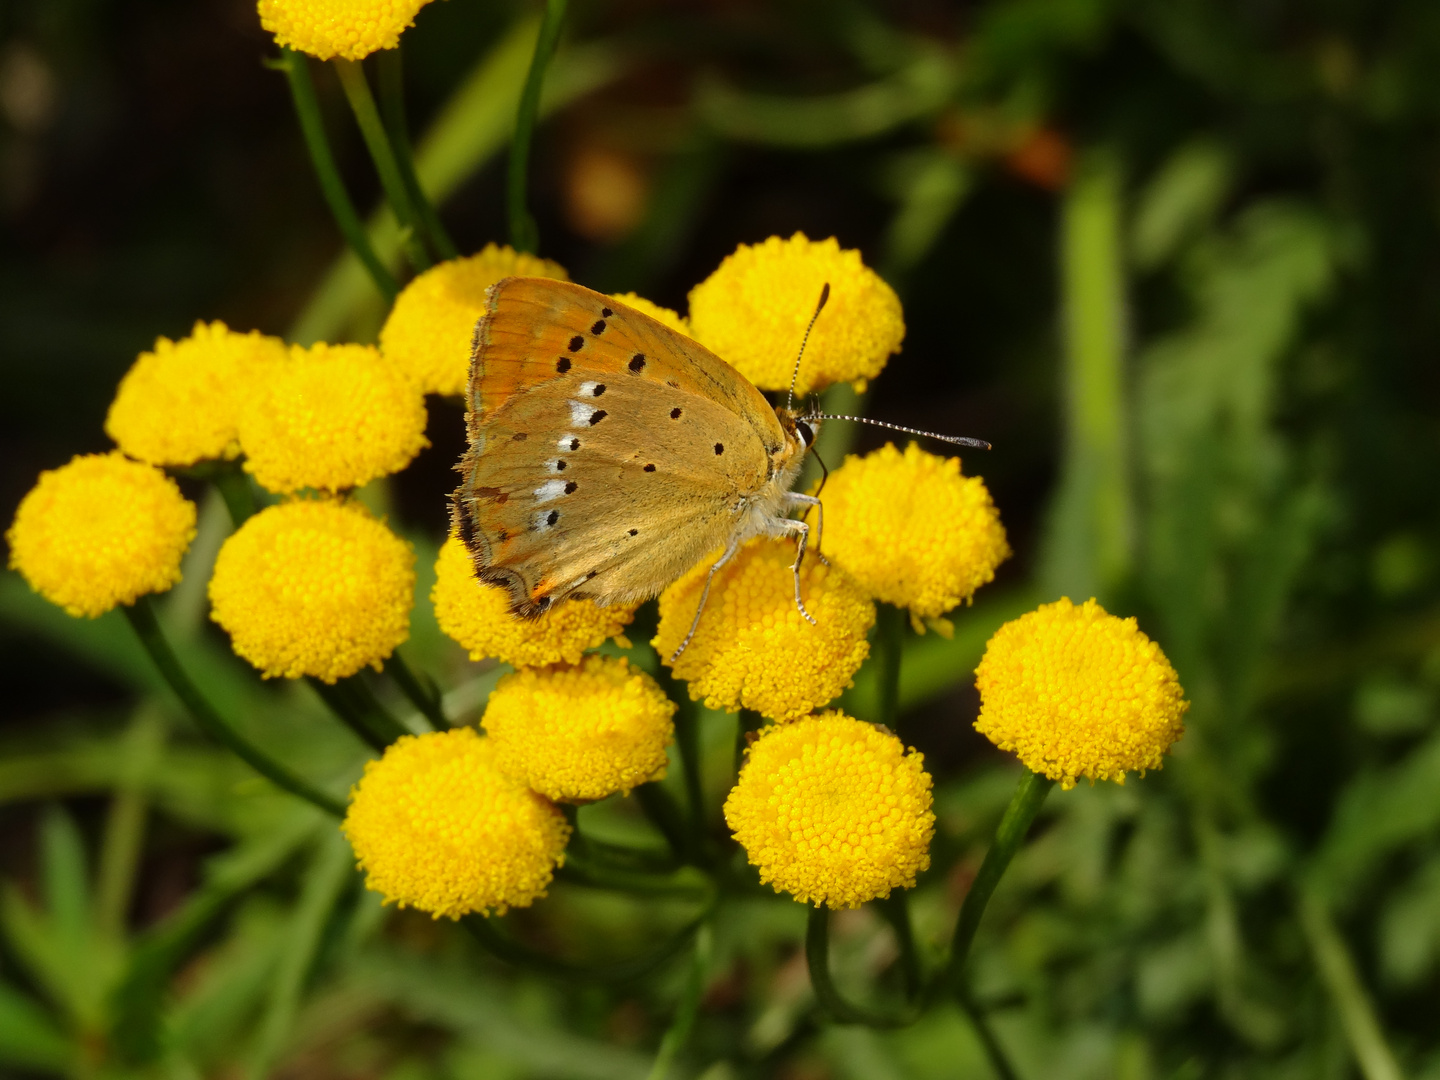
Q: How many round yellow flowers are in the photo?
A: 15